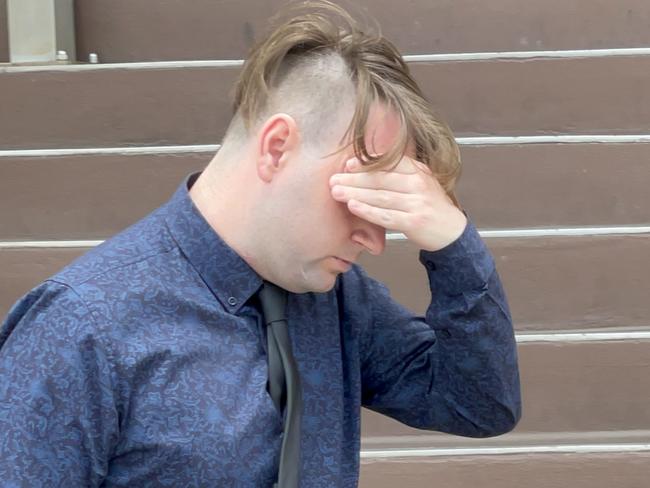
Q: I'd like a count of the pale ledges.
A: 5